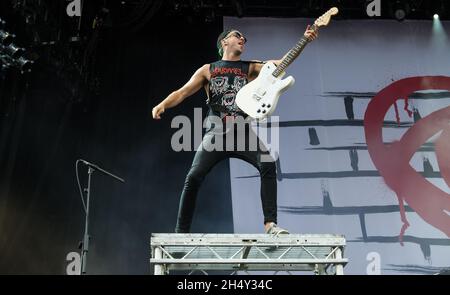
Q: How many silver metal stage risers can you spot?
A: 1